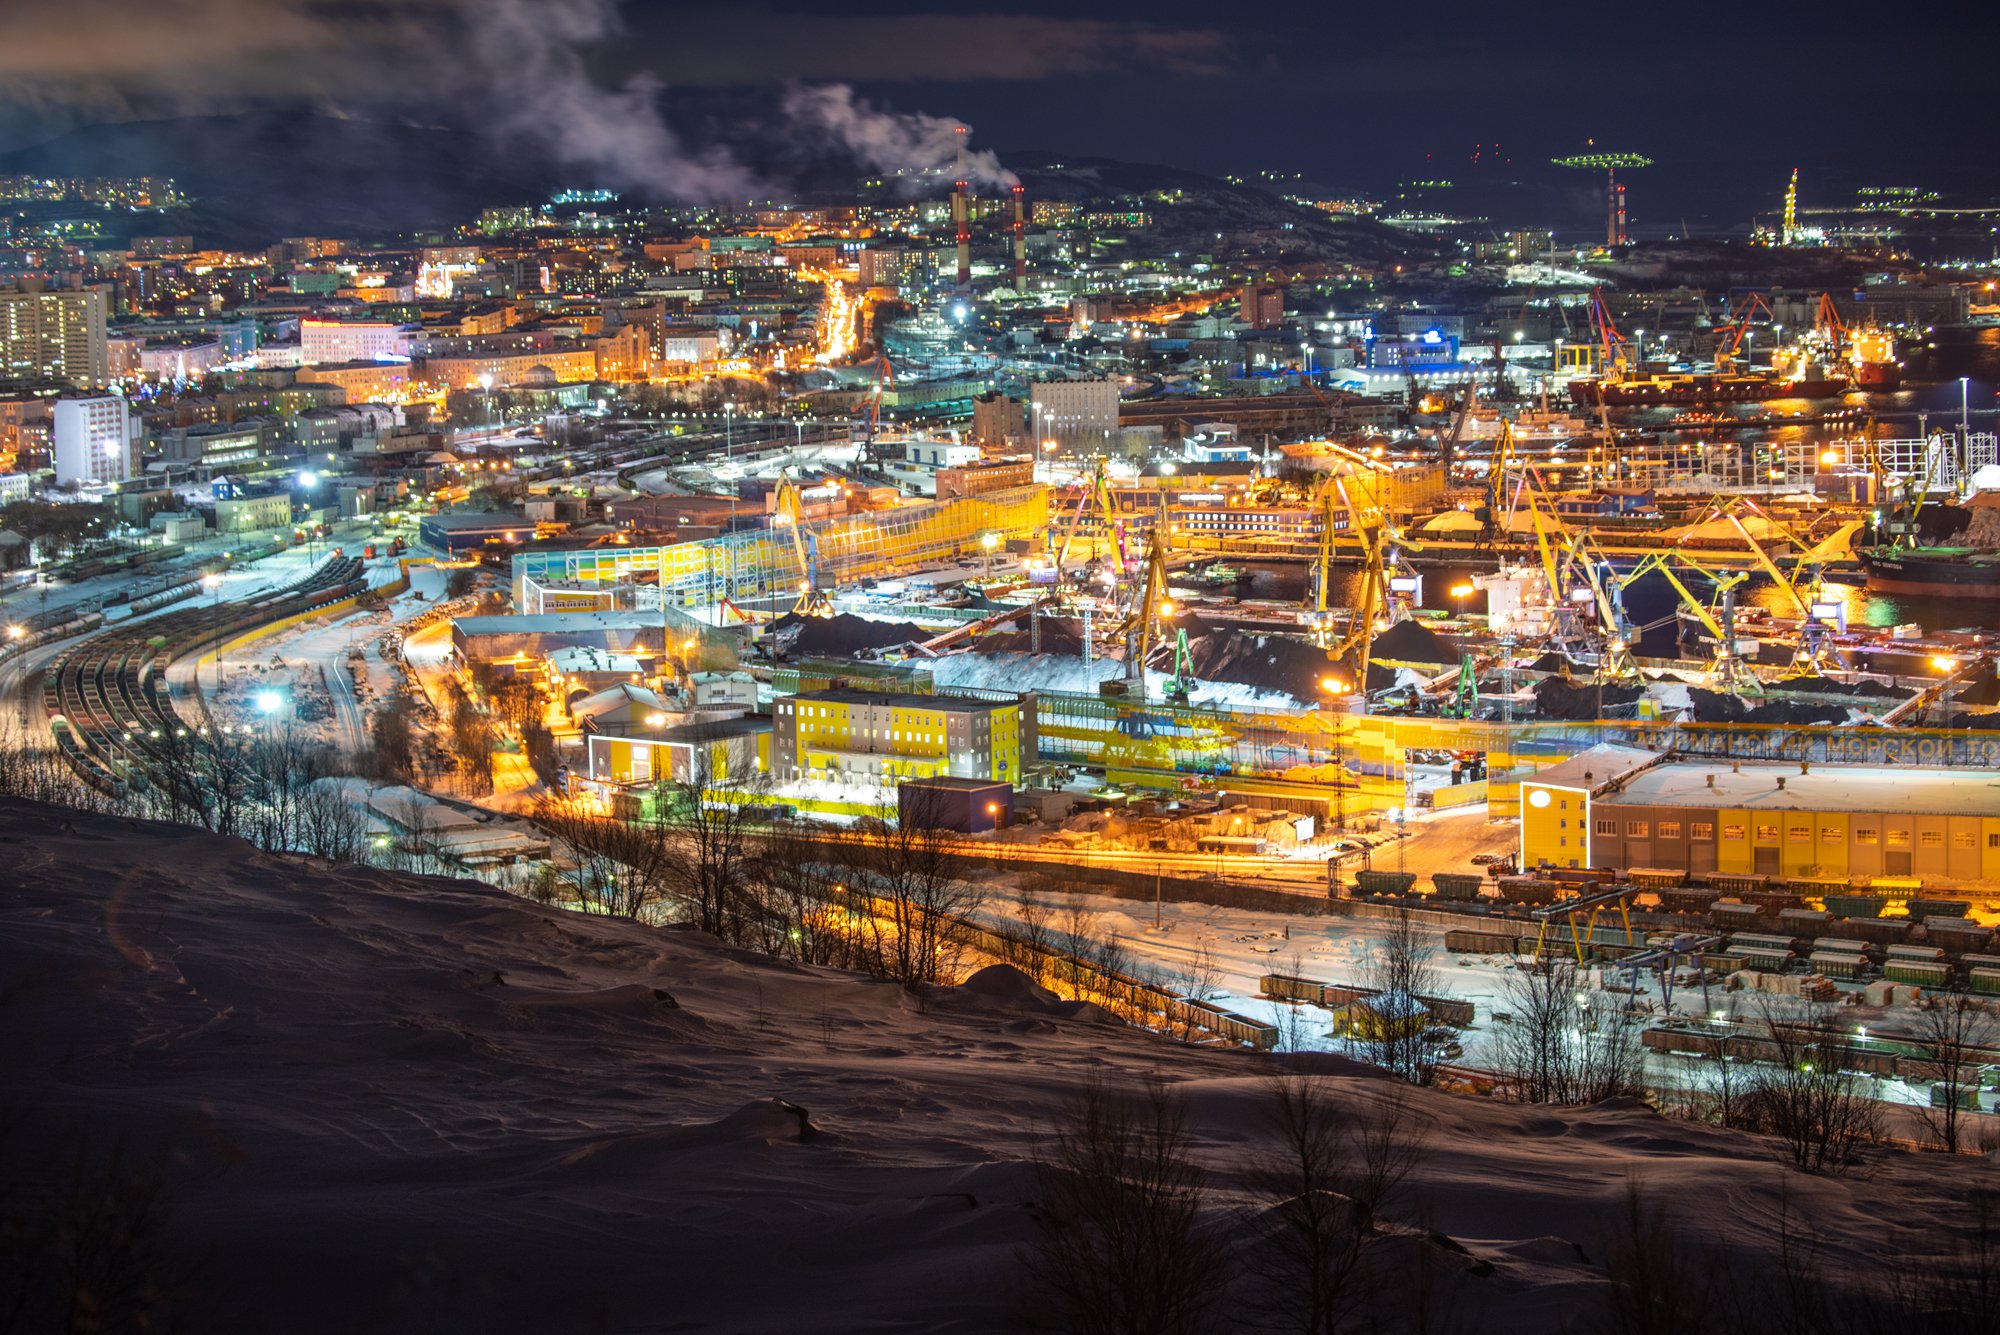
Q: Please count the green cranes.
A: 2